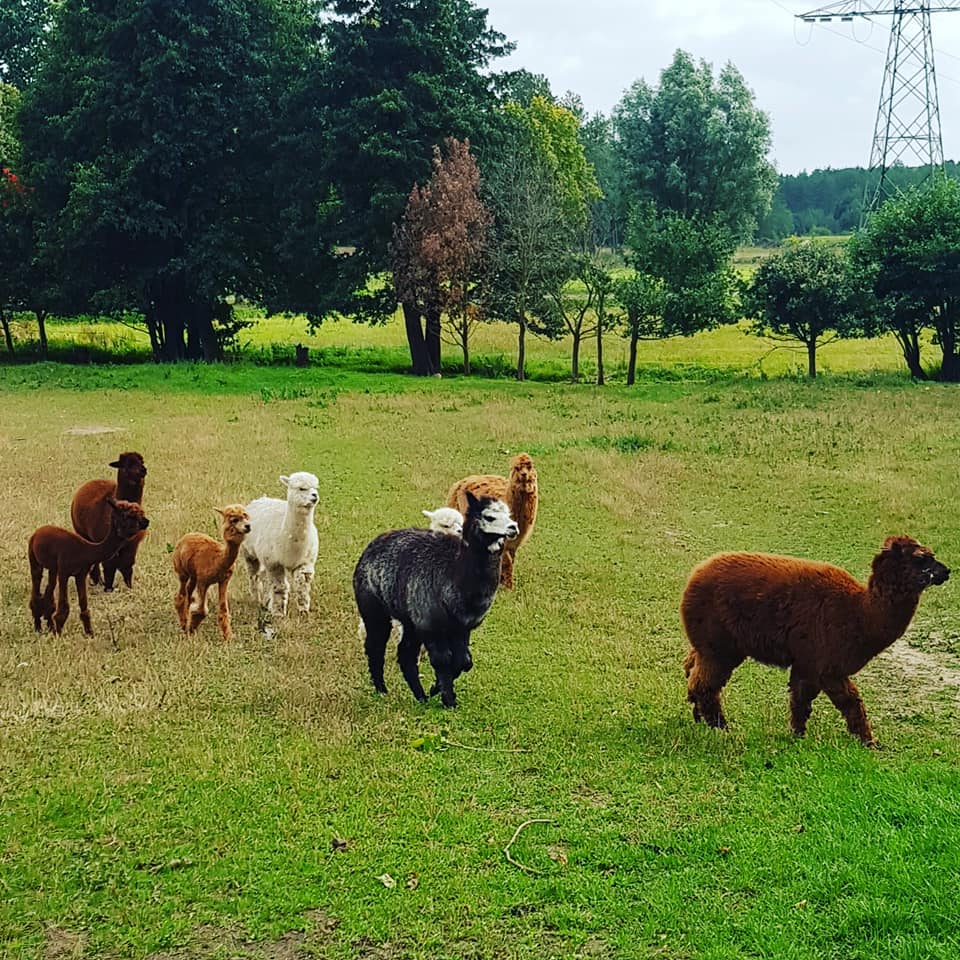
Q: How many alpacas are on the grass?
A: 8